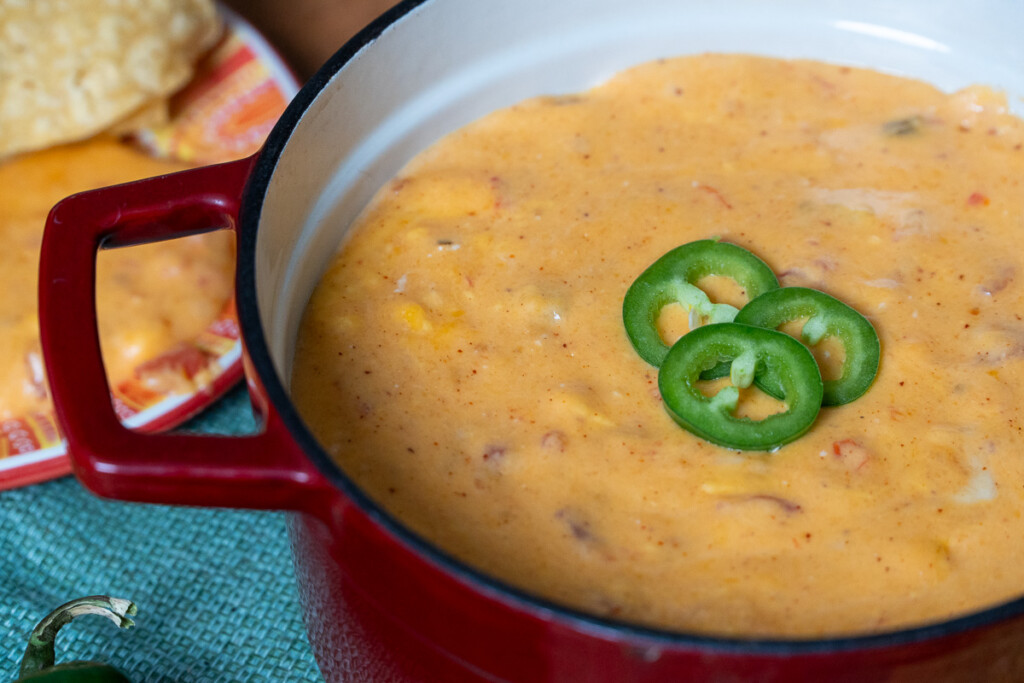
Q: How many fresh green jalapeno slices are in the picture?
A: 3